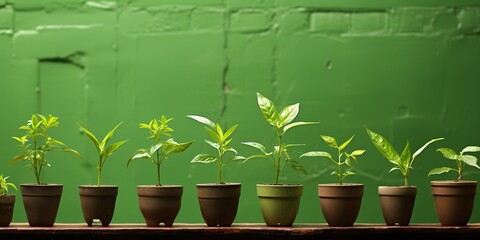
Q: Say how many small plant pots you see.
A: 9